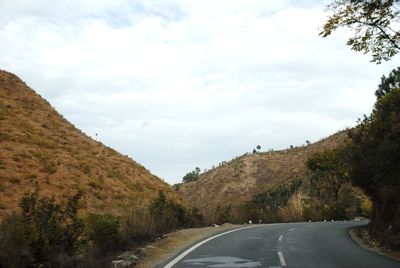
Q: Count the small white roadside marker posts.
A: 5